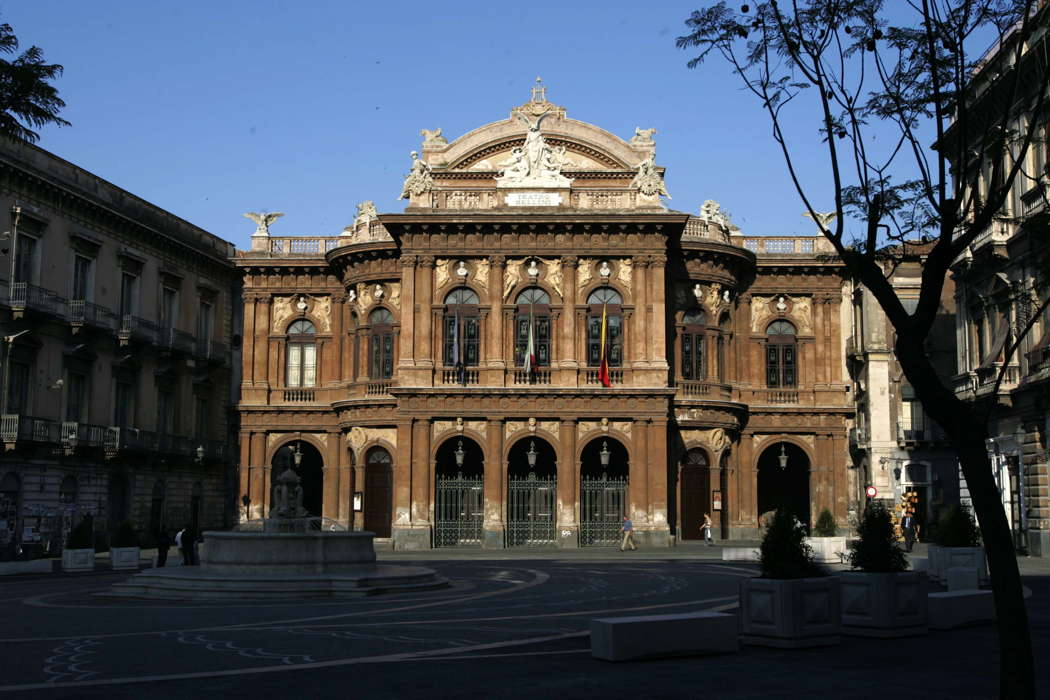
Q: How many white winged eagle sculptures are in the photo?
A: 2